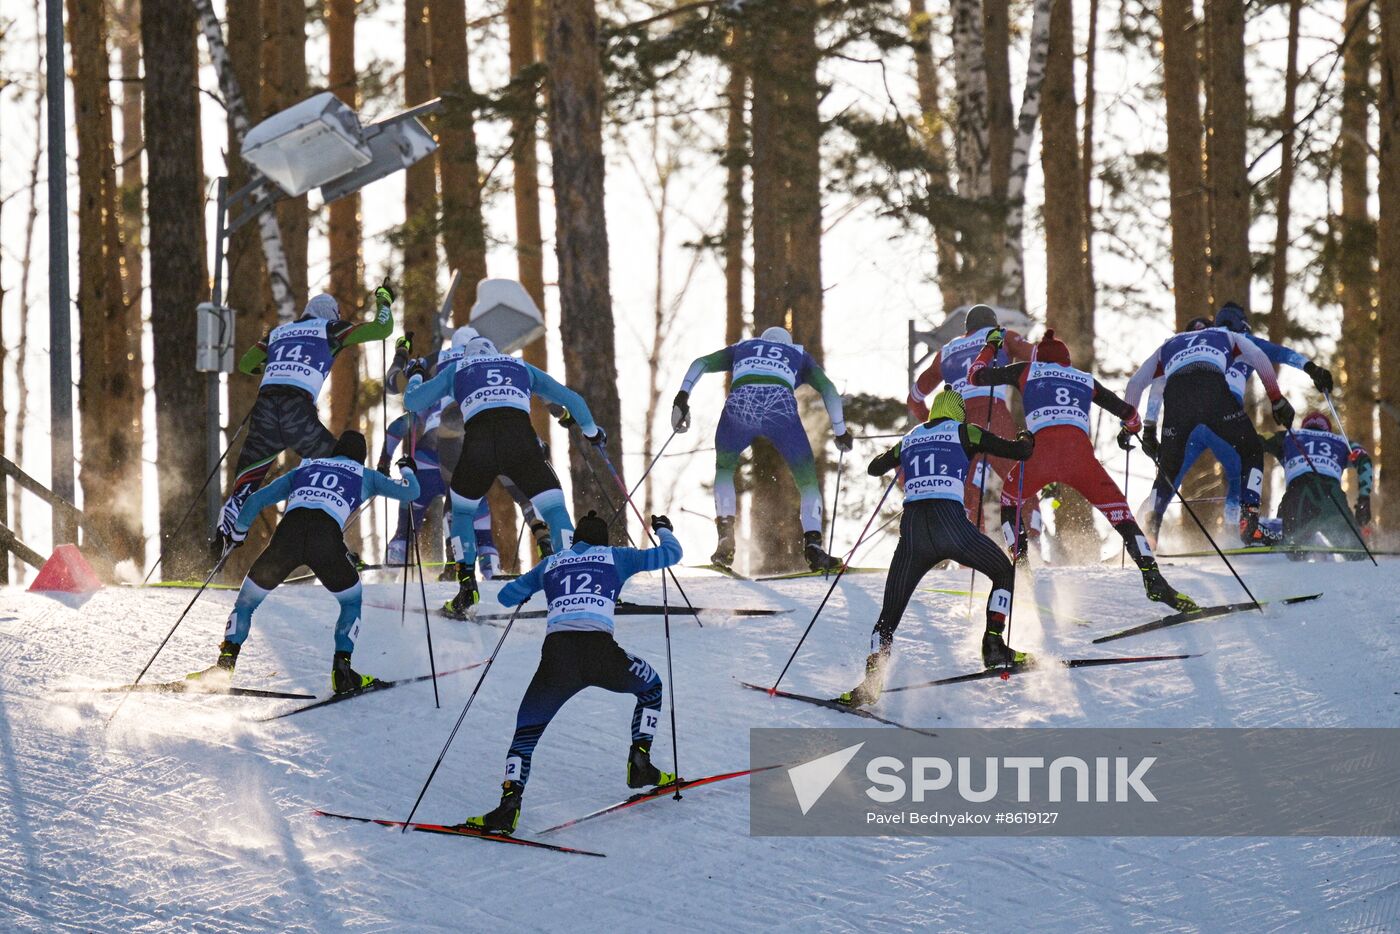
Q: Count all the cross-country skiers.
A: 13